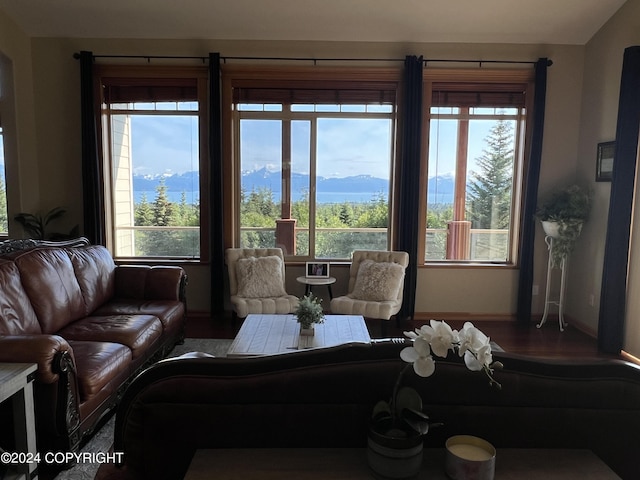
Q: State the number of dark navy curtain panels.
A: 5